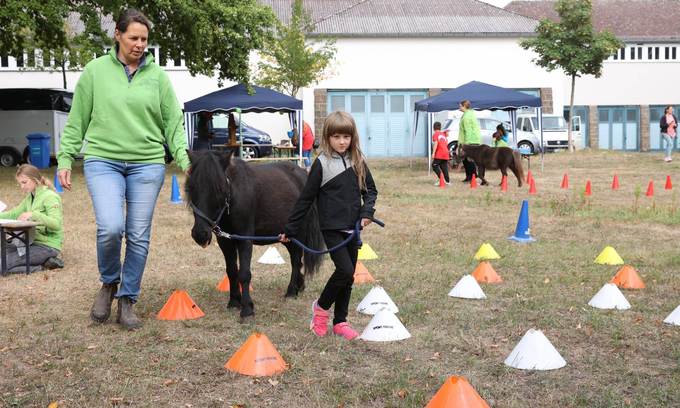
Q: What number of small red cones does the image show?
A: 10